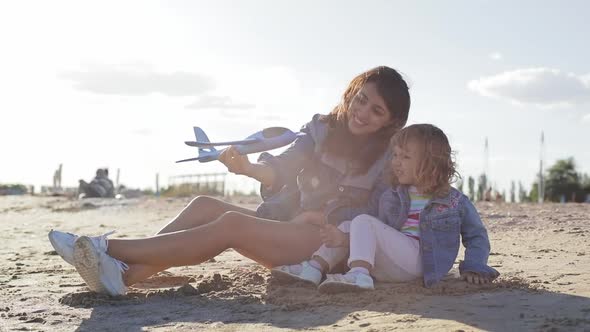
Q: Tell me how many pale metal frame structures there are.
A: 1